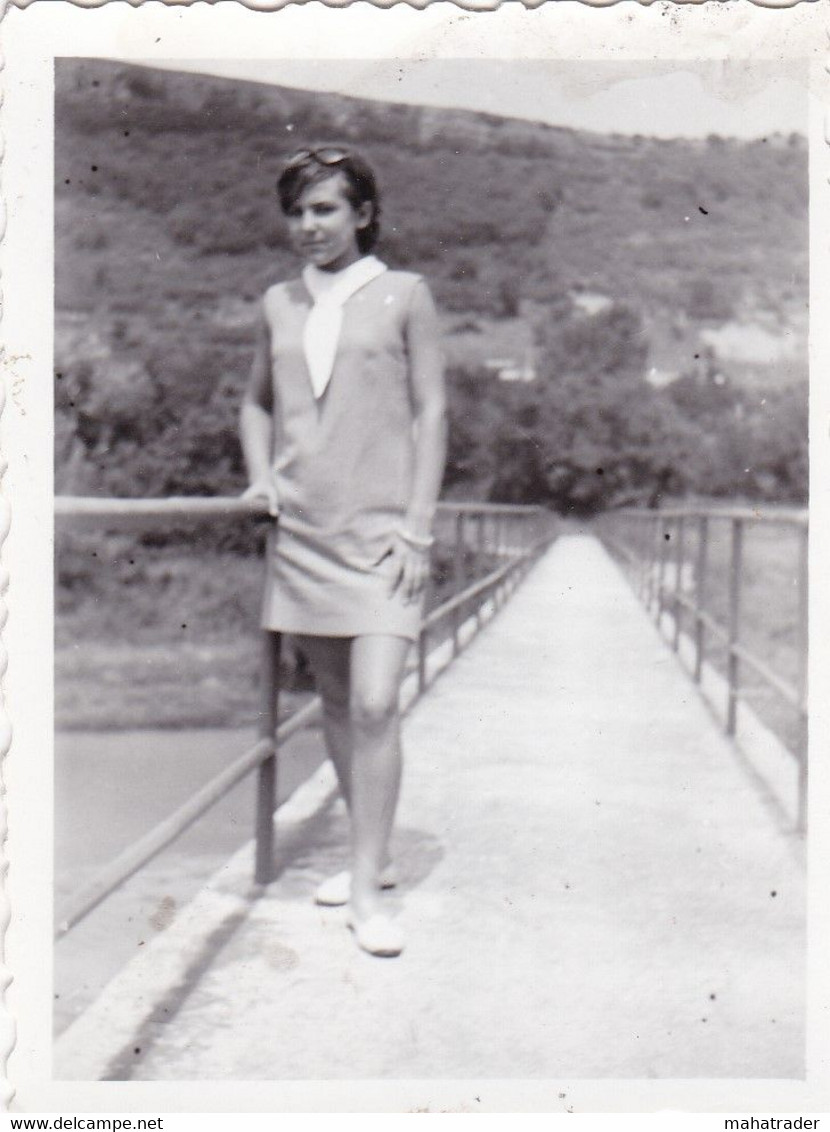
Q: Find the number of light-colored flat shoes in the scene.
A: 2